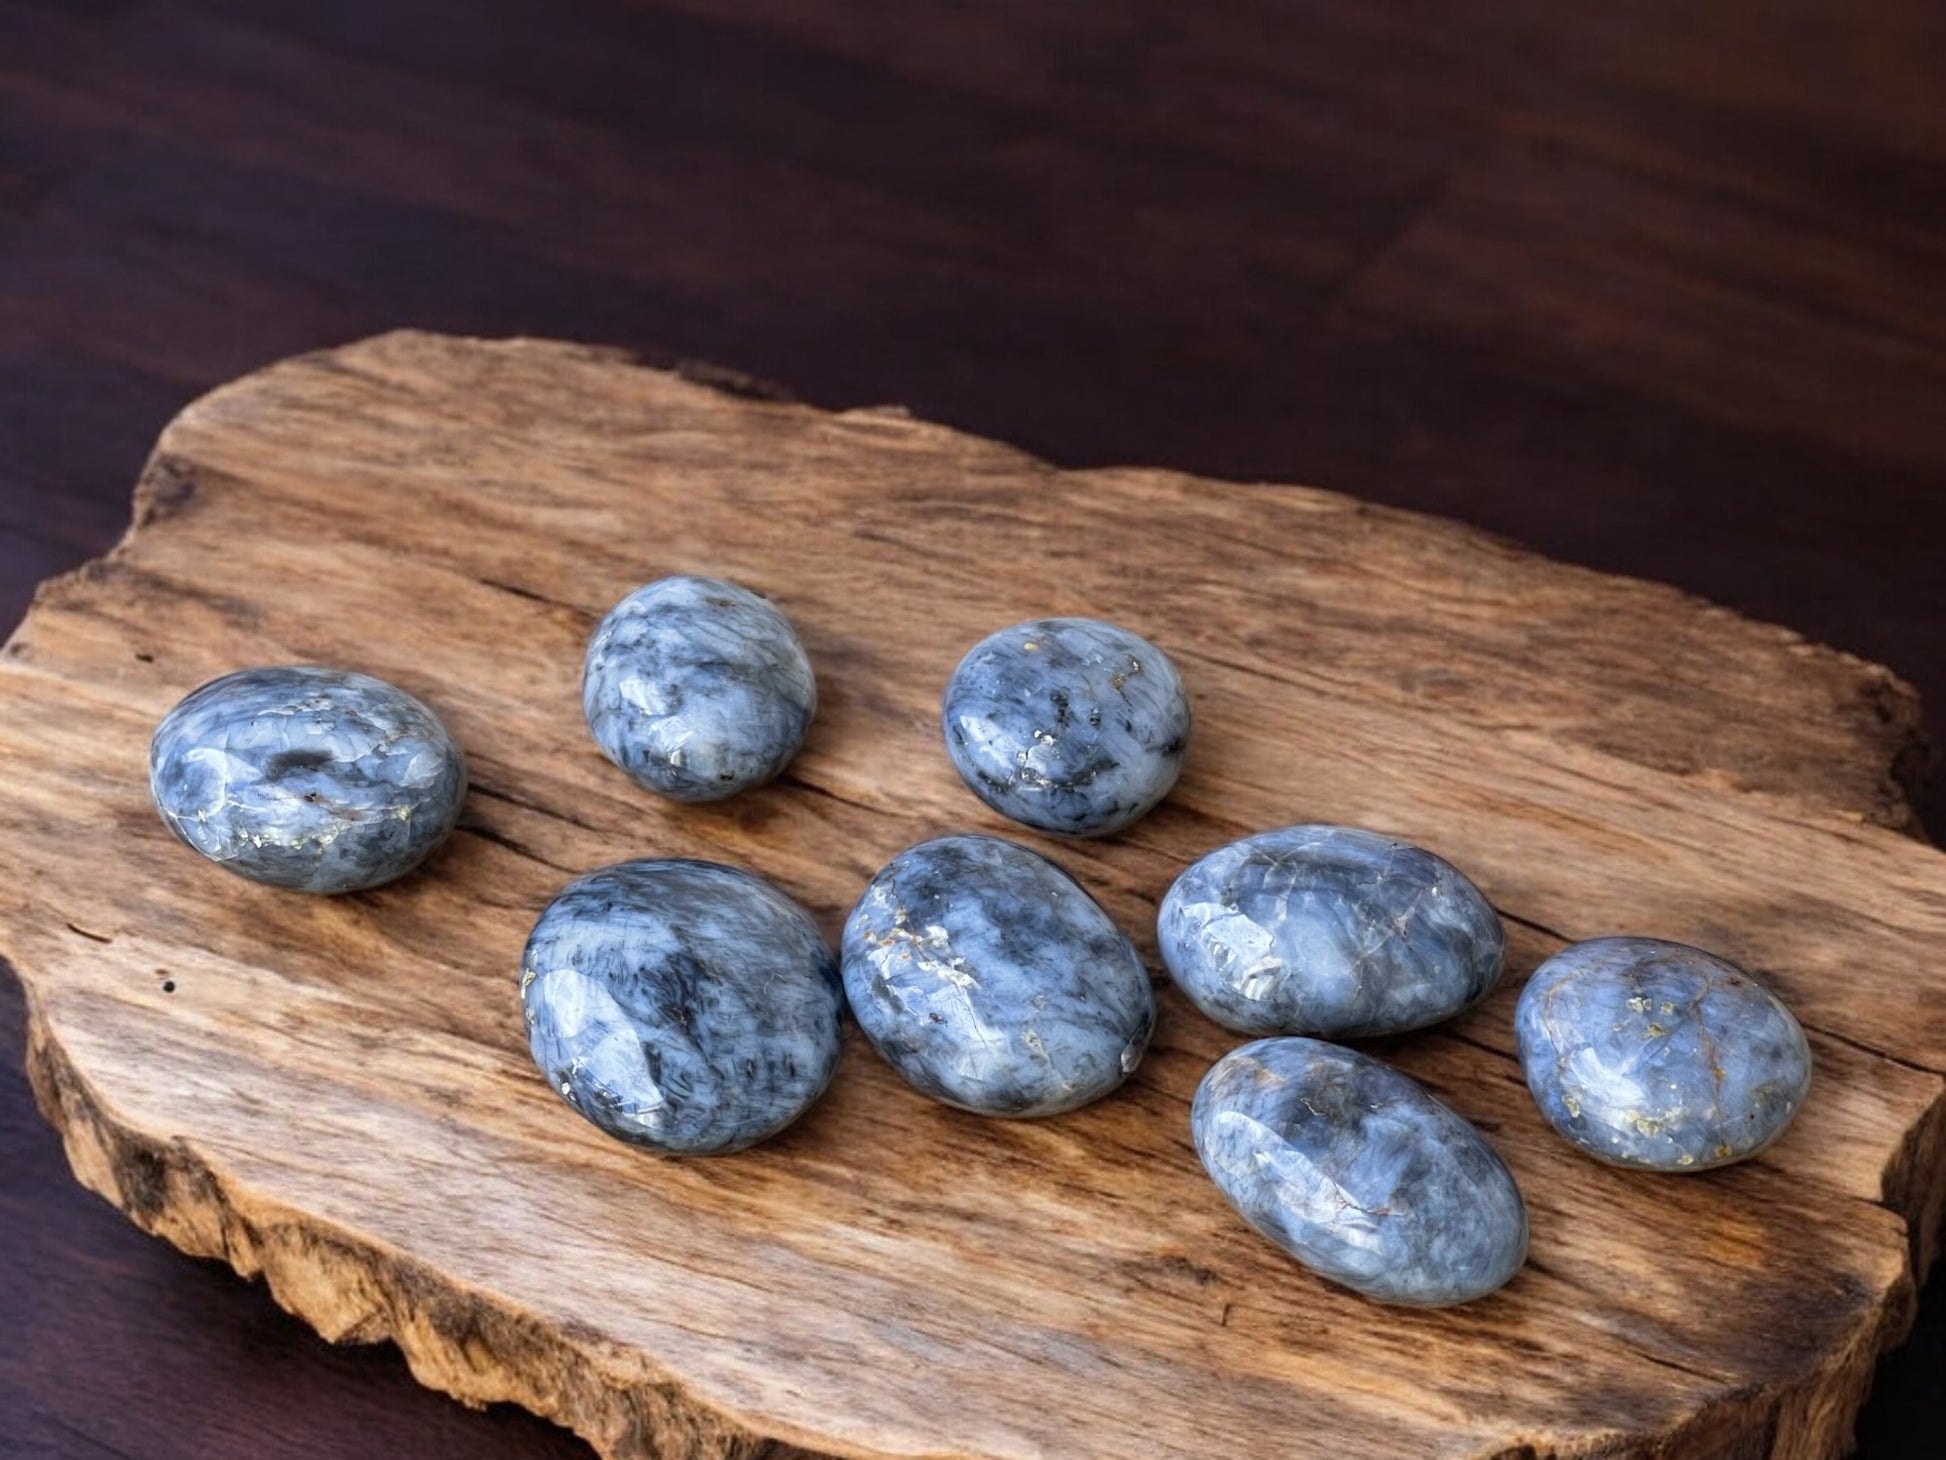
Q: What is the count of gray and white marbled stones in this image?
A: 8